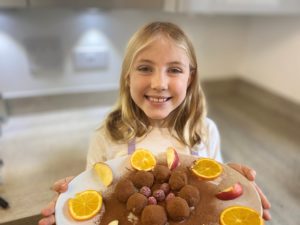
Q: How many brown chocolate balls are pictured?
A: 8